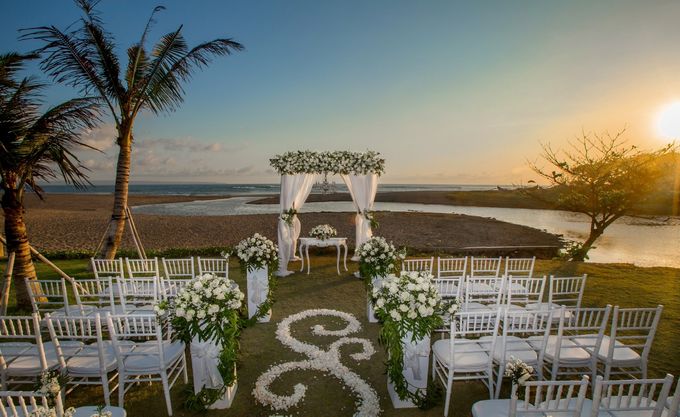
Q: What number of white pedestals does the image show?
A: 4